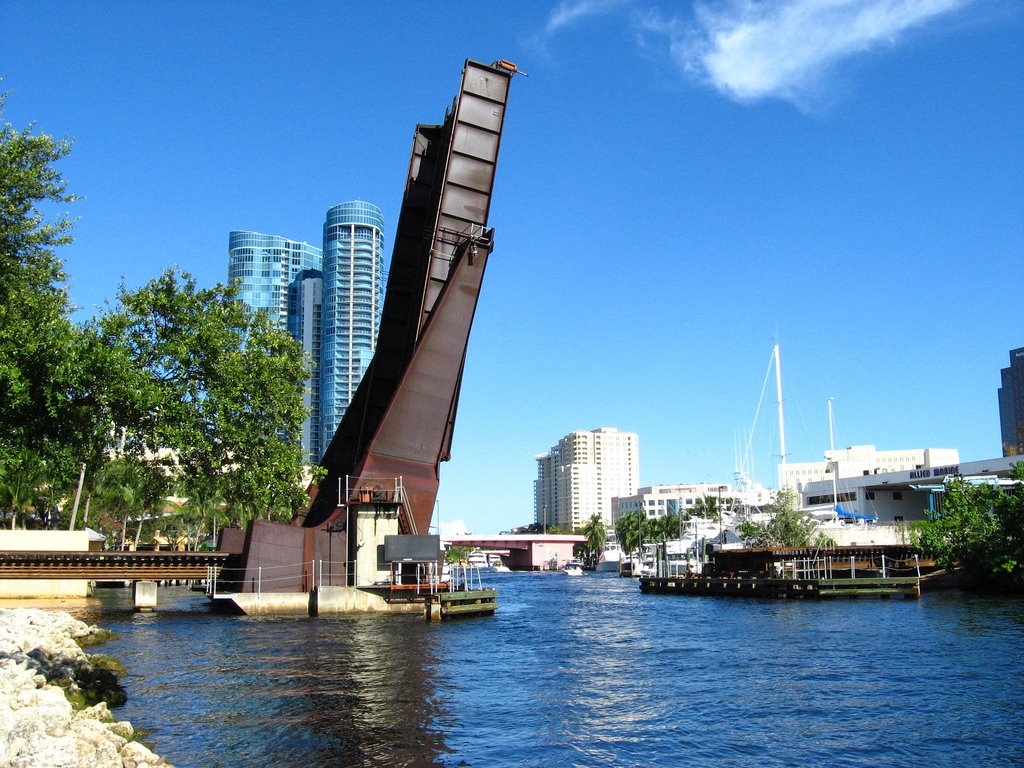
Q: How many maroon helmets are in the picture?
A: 0